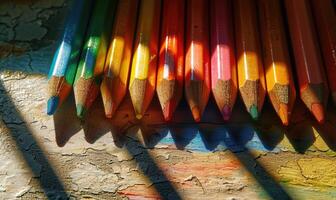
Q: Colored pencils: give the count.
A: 11